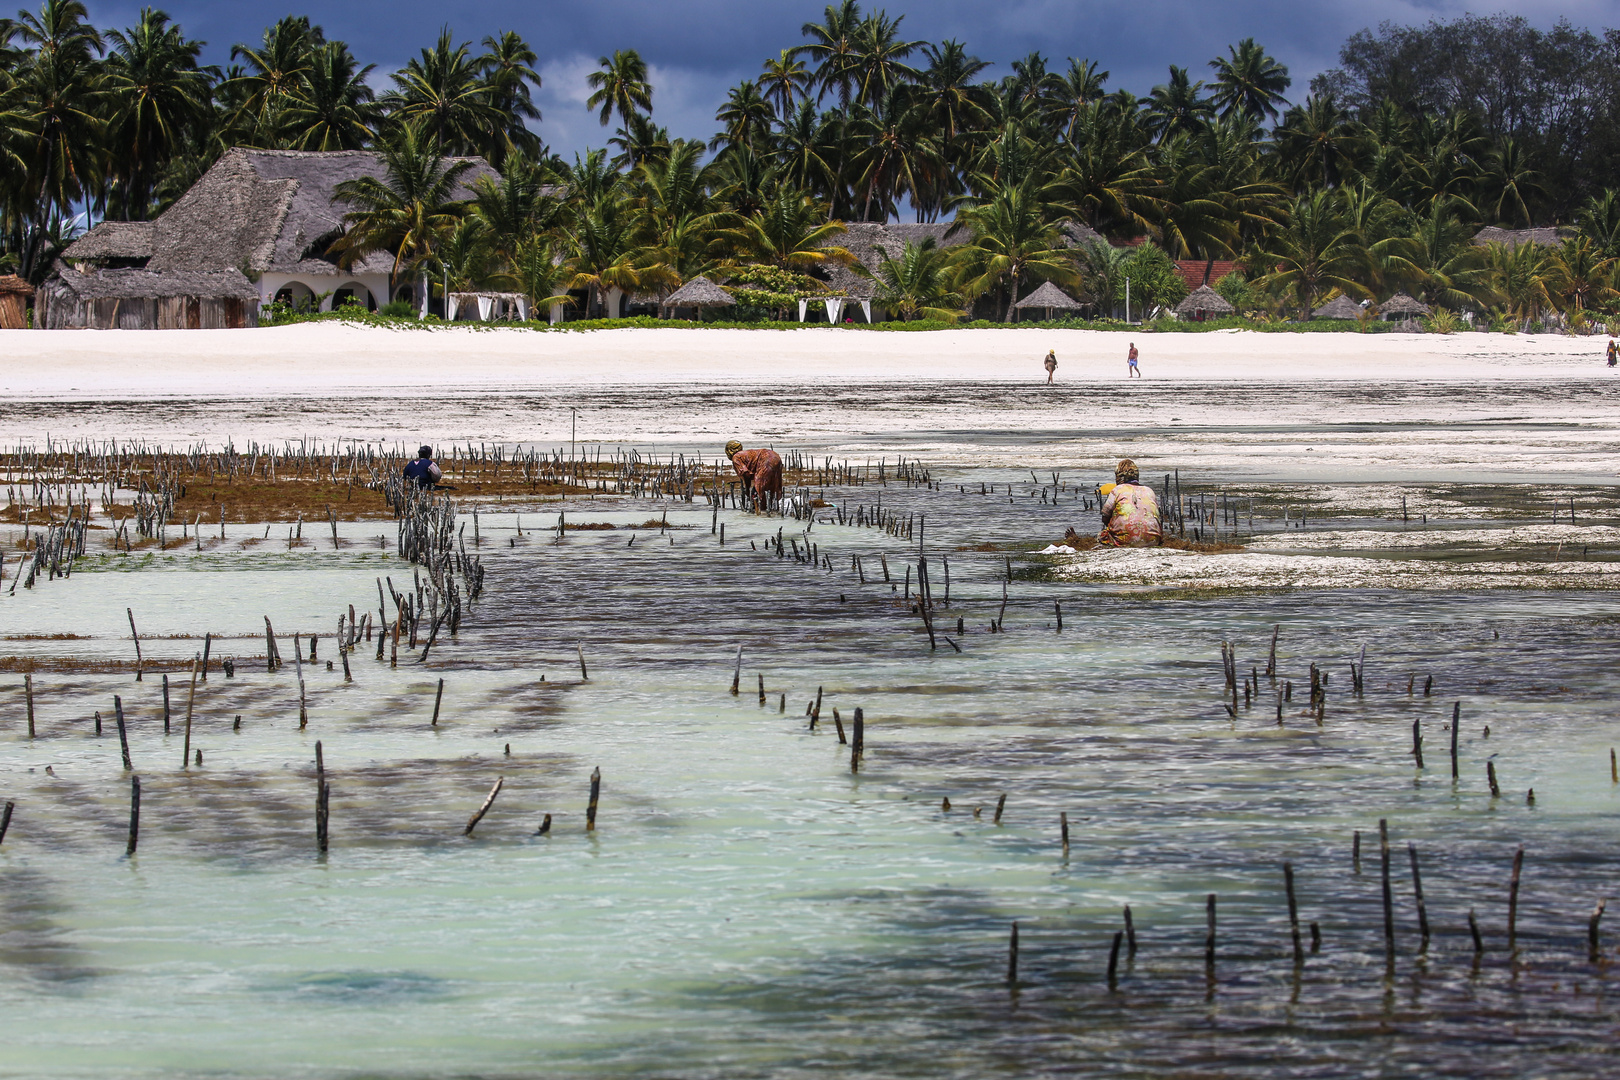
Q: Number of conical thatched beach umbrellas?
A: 5